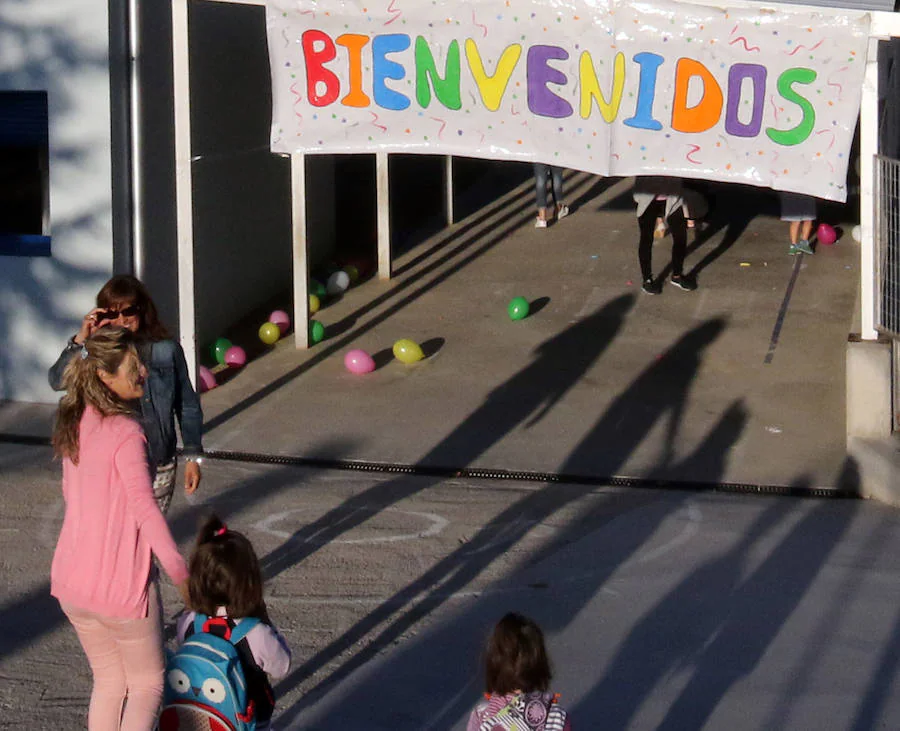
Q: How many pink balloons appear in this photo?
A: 5